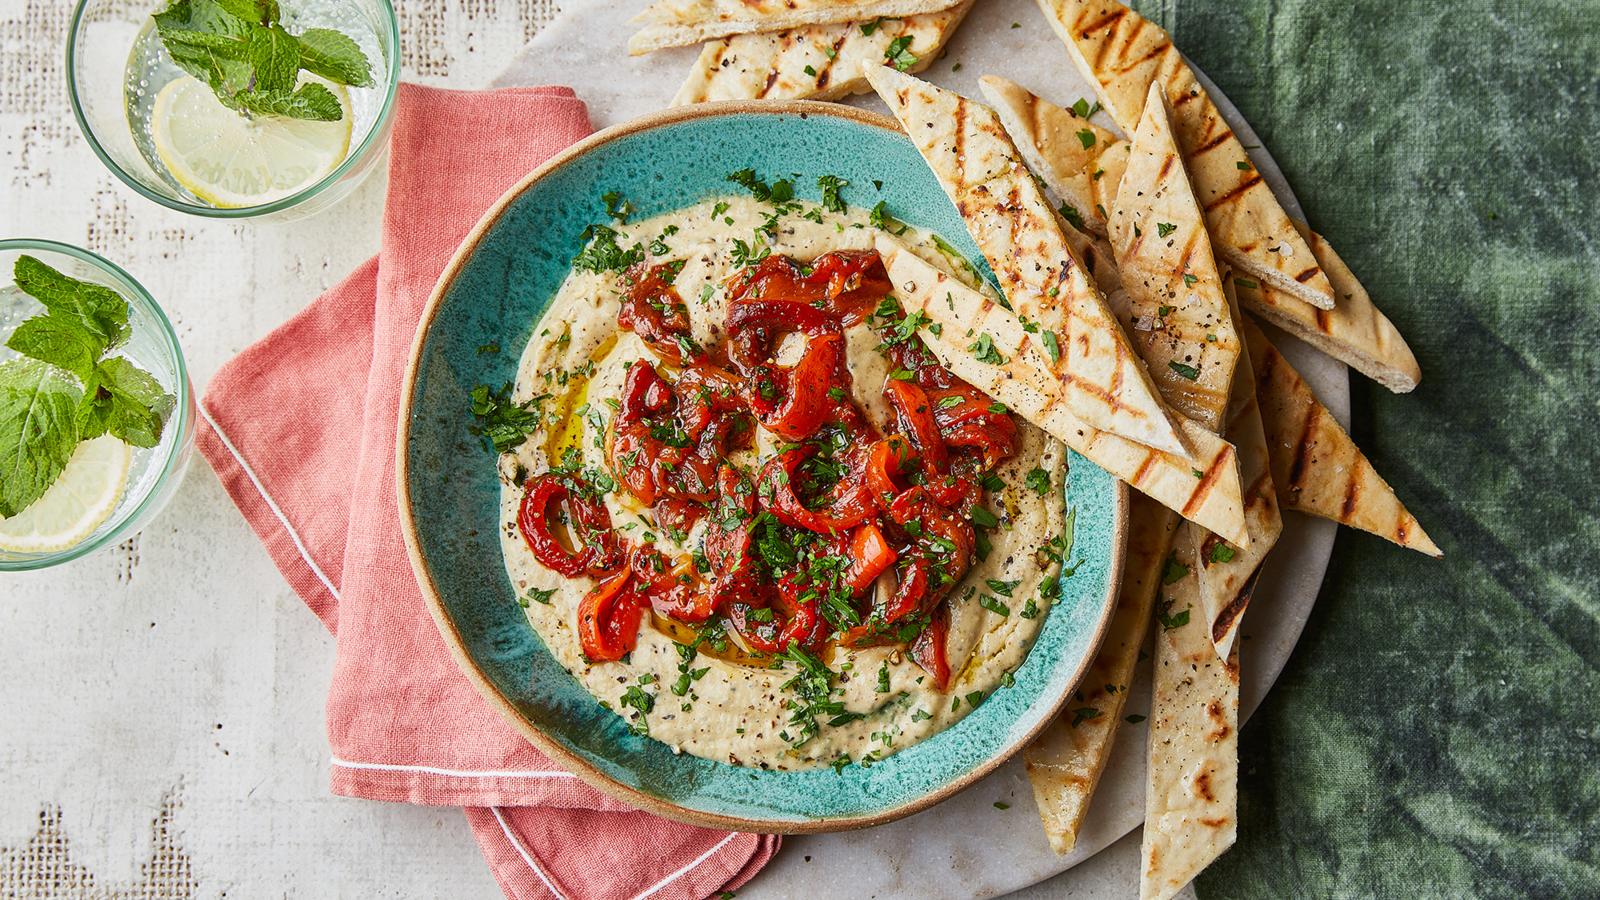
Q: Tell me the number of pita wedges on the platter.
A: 12